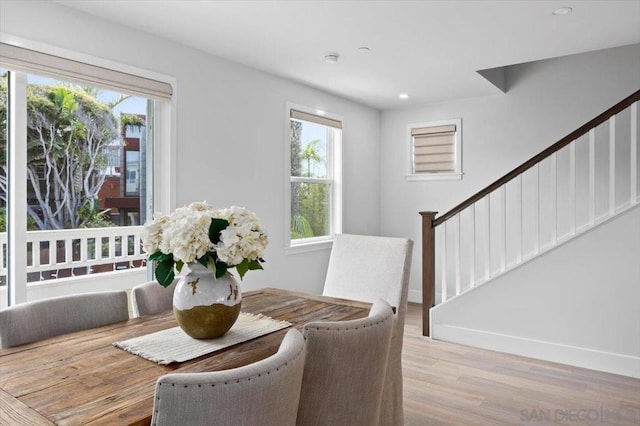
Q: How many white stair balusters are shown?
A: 12